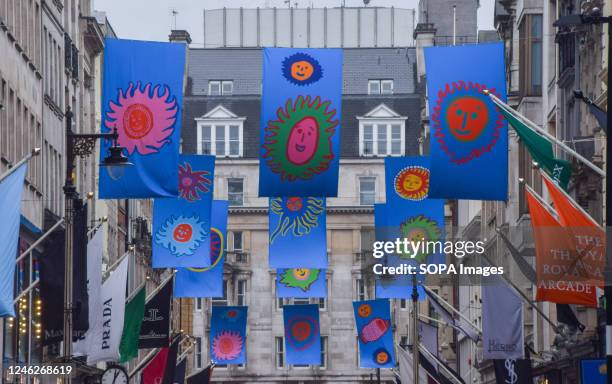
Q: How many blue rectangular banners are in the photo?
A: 12